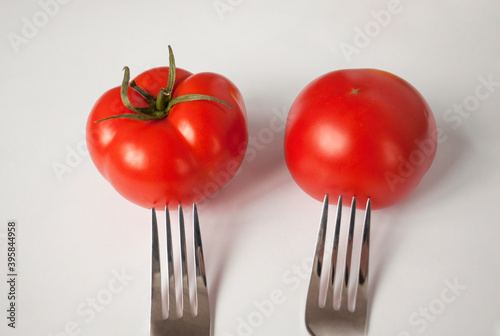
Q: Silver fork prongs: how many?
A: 8